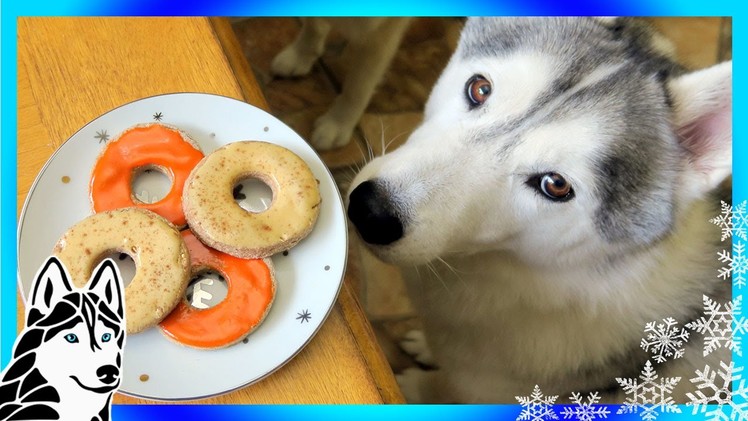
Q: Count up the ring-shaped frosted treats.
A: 4